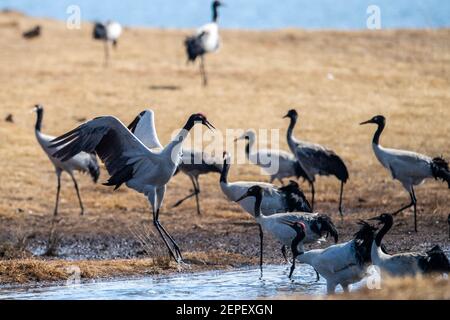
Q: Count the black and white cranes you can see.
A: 12